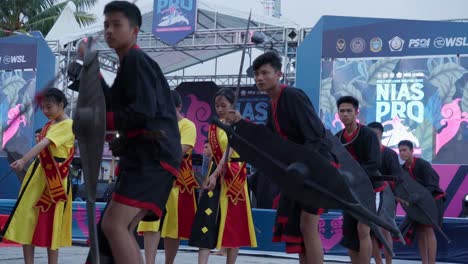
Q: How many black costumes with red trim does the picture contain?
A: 5